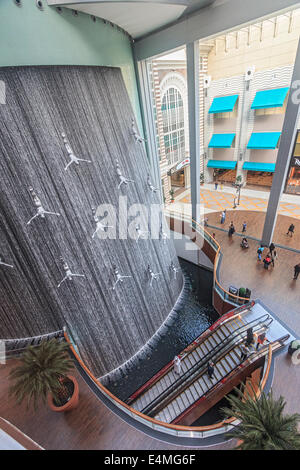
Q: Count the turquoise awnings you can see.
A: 6